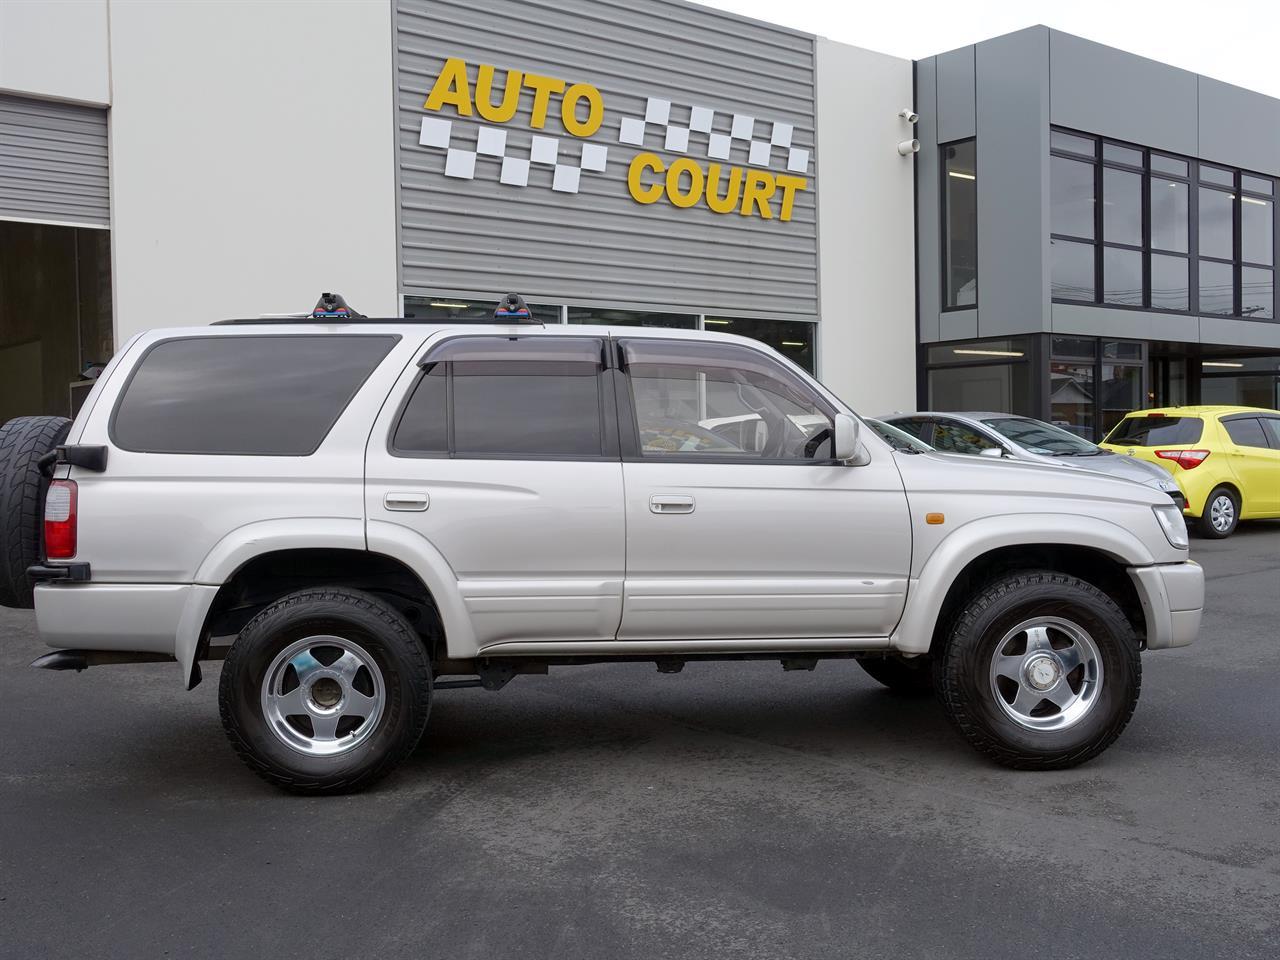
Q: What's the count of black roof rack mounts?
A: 2